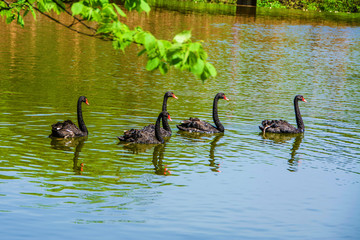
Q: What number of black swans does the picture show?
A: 5